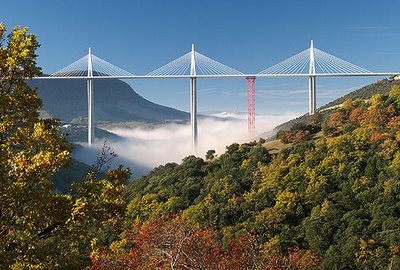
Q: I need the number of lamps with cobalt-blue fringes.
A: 0